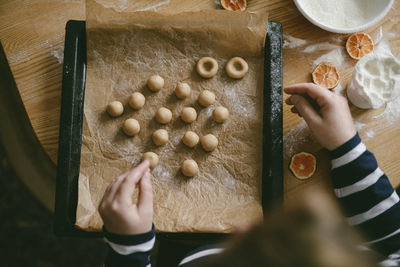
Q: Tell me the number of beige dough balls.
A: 14